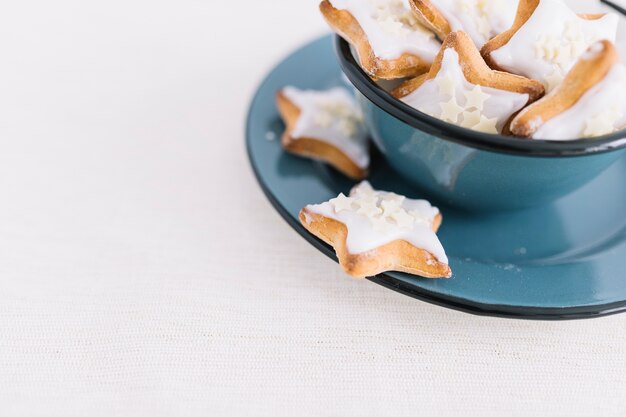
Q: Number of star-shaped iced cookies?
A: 7